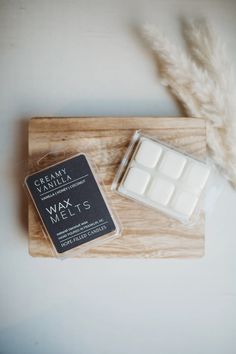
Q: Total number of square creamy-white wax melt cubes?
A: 6